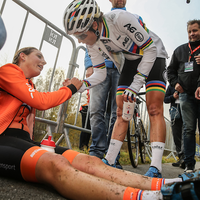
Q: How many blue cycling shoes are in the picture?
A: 4